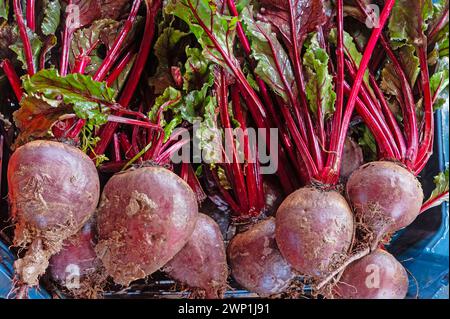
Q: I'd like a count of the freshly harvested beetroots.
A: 8